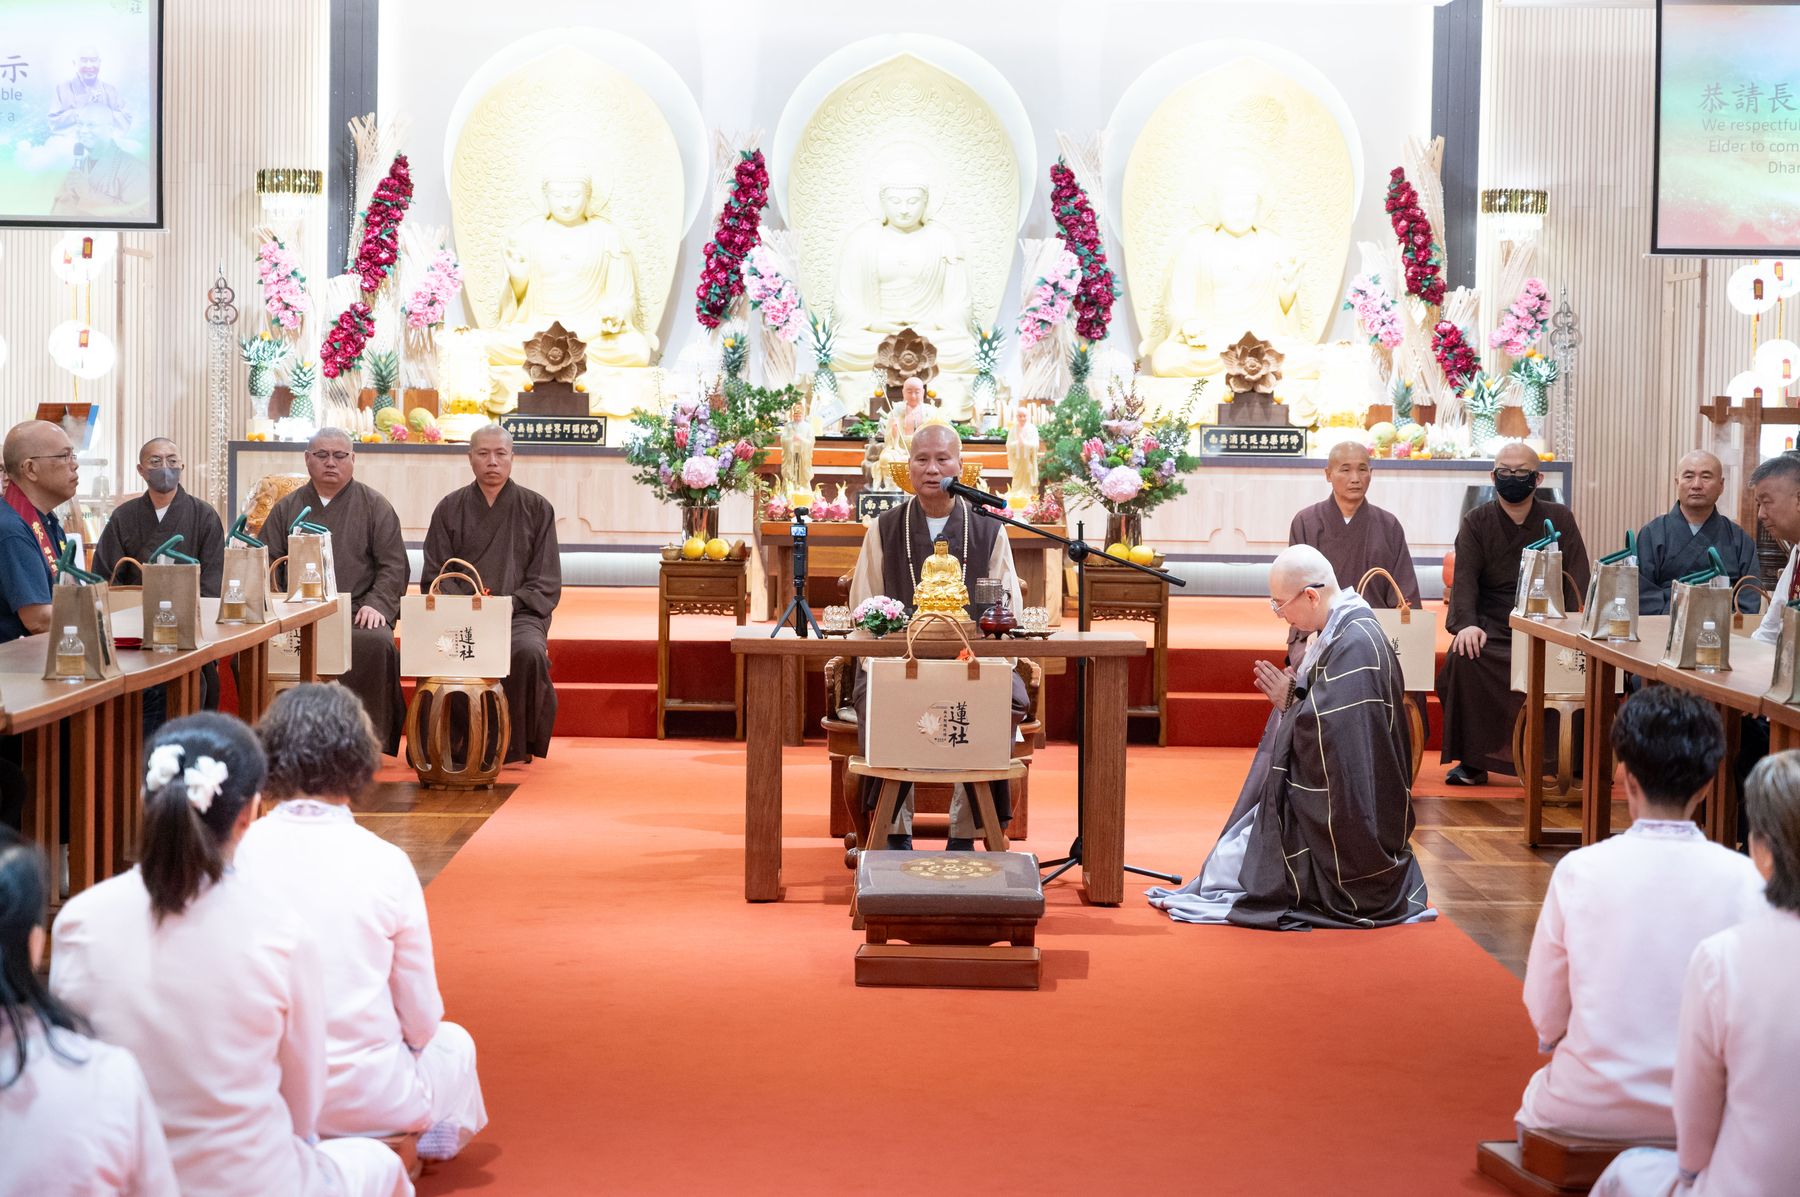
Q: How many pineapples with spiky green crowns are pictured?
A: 10